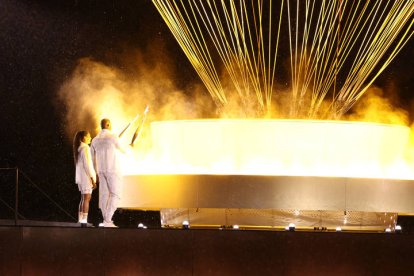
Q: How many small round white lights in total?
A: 7